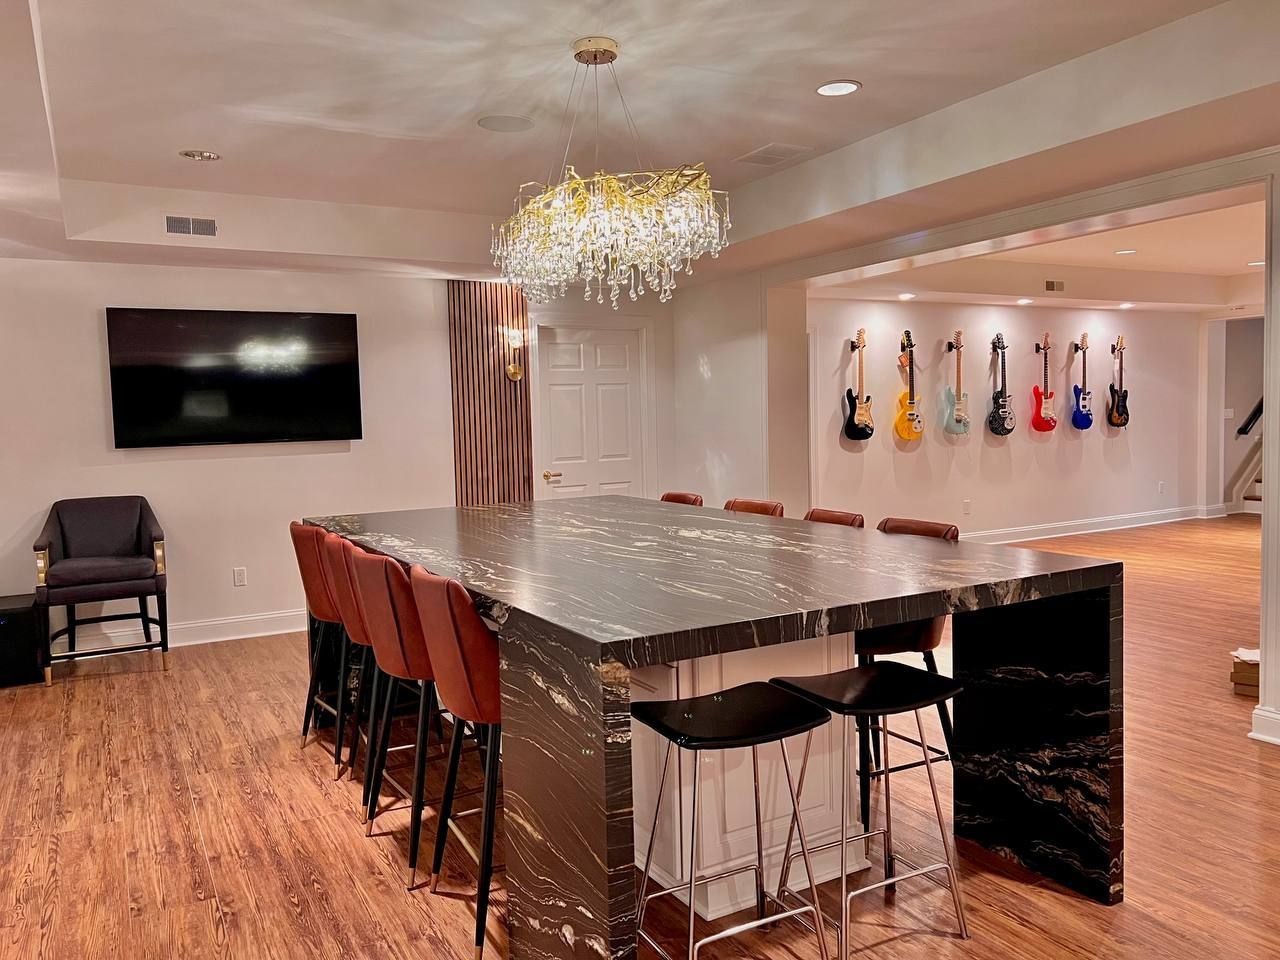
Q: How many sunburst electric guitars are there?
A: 1